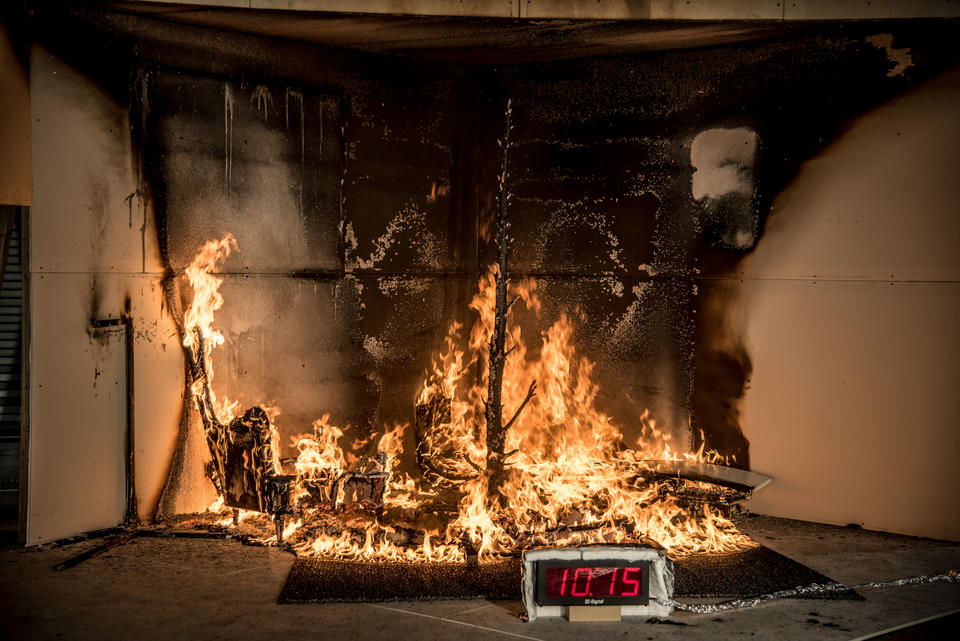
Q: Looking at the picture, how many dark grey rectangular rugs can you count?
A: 1